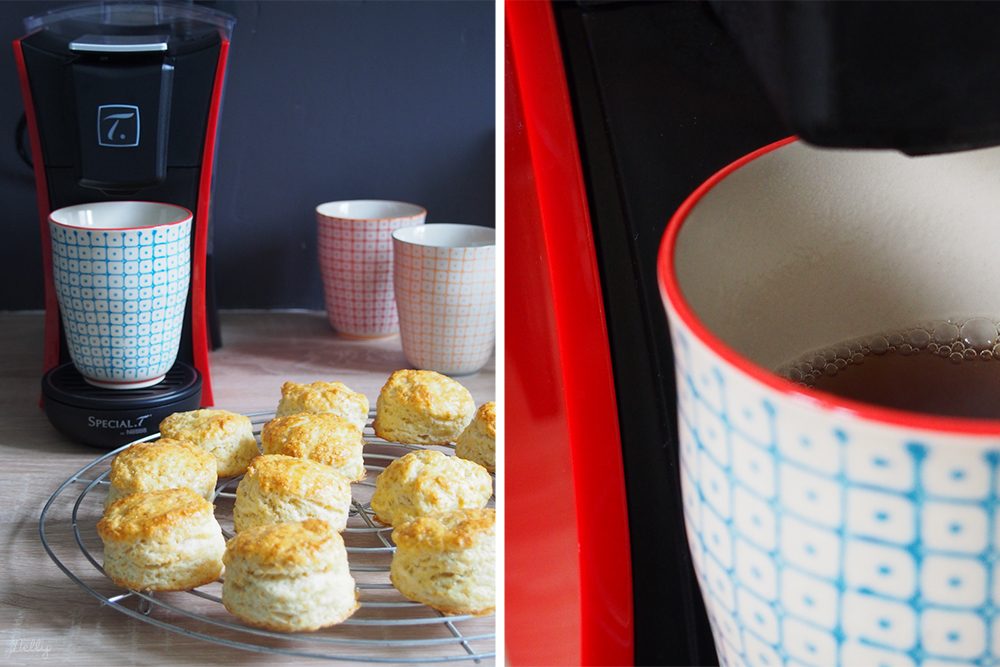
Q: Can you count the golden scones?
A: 11